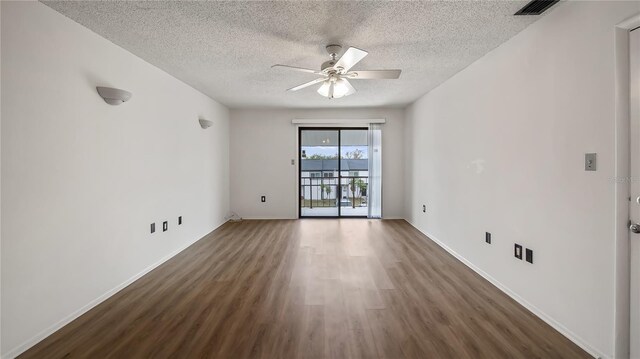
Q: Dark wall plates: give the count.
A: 8